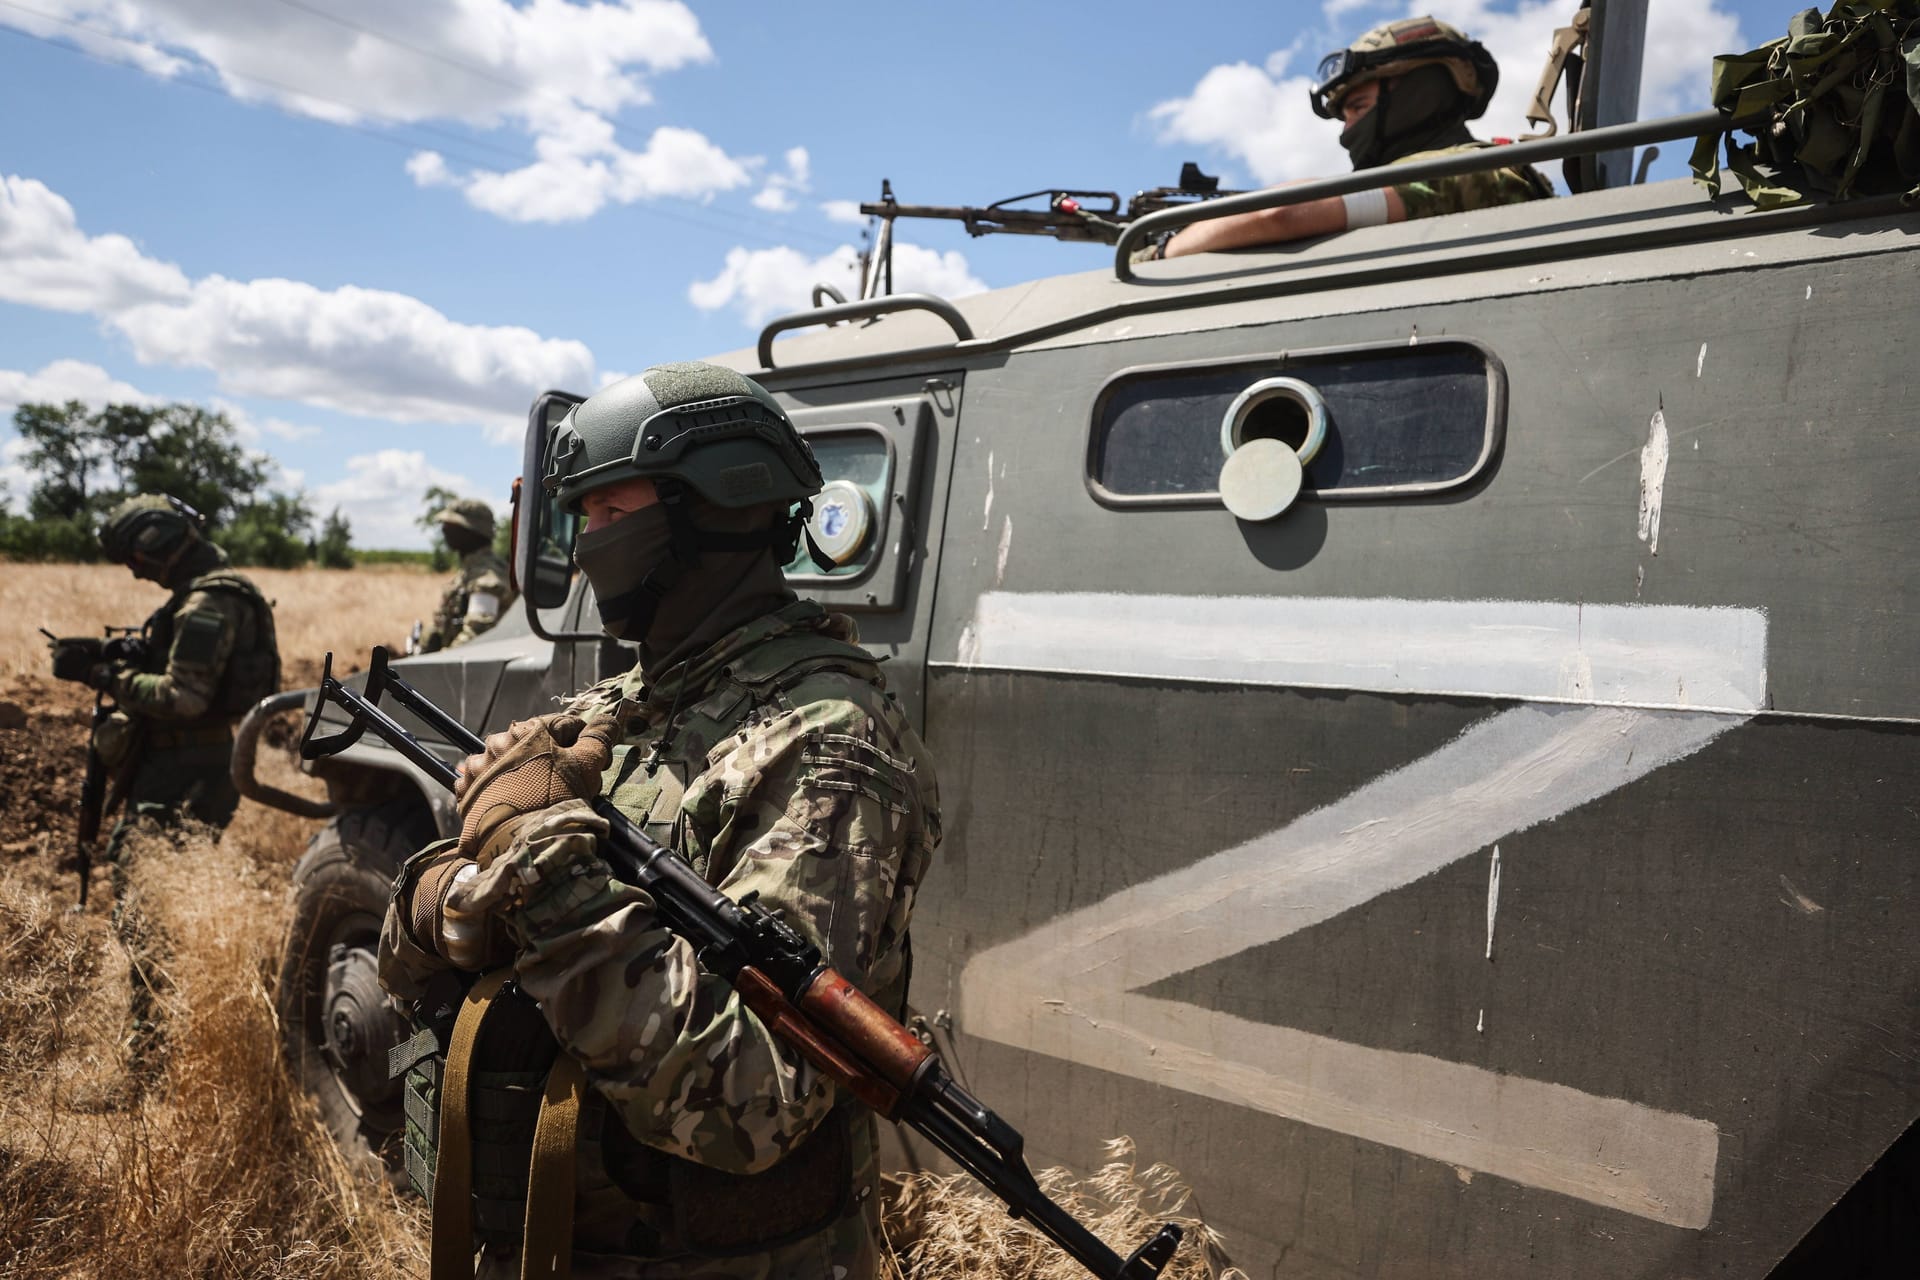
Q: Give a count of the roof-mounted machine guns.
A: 1